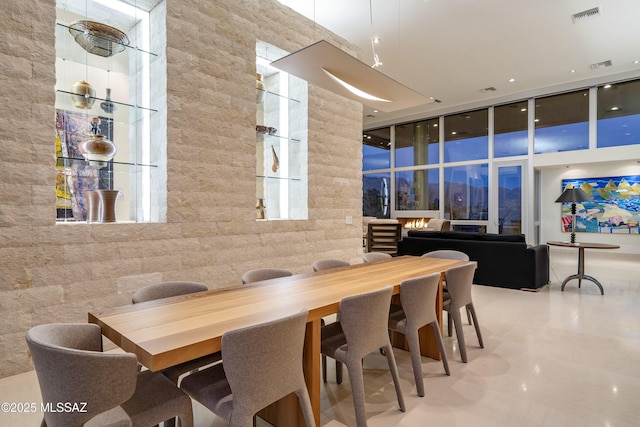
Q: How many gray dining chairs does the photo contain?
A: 10